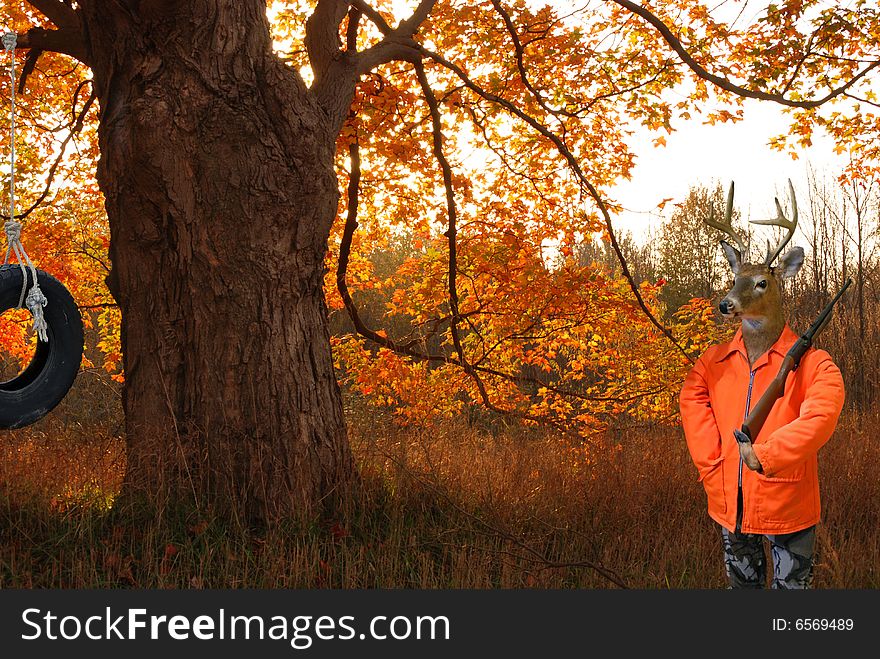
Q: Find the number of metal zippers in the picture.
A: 1